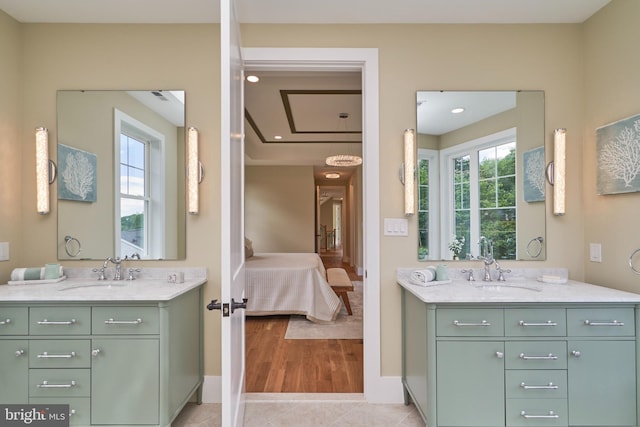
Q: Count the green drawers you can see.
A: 12